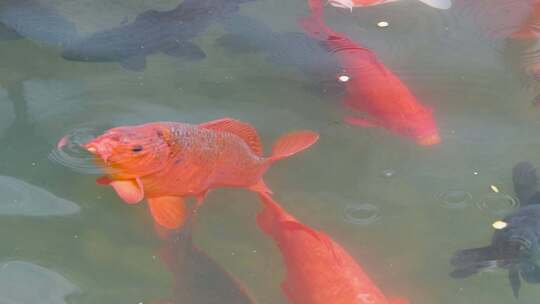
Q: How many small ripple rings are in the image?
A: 3